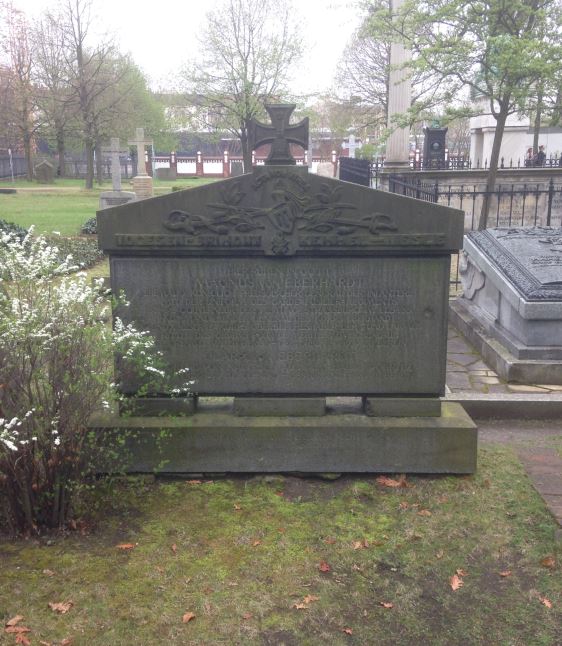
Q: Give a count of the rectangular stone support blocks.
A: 3